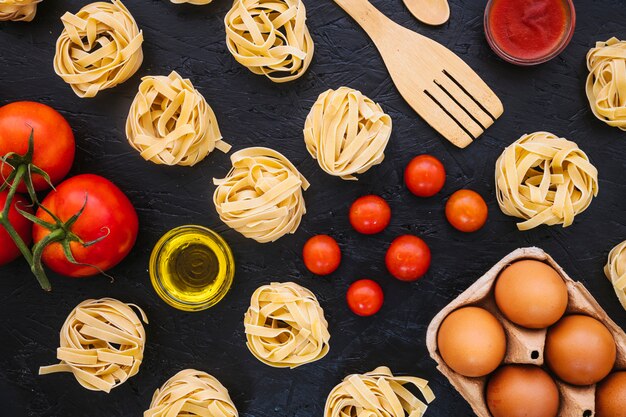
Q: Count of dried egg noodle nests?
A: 14